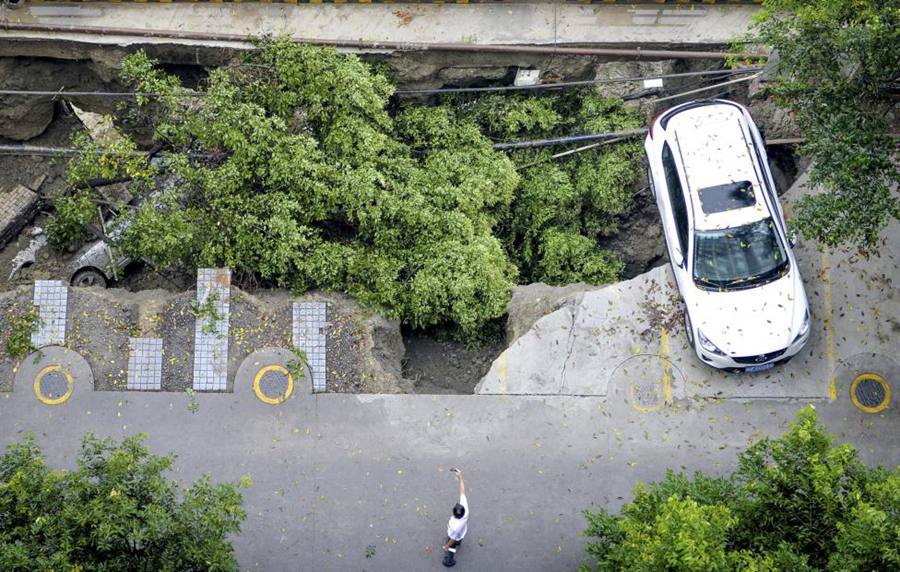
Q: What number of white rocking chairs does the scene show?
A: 0